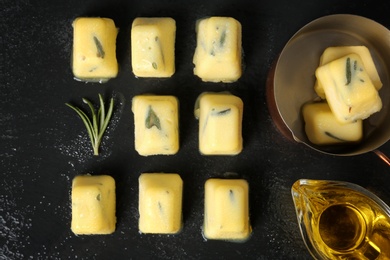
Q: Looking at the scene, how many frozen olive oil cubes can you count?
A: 11